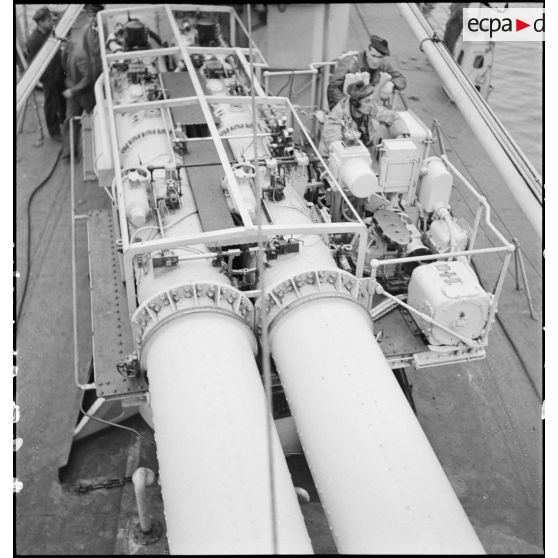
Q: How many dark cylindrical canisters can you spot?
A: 2